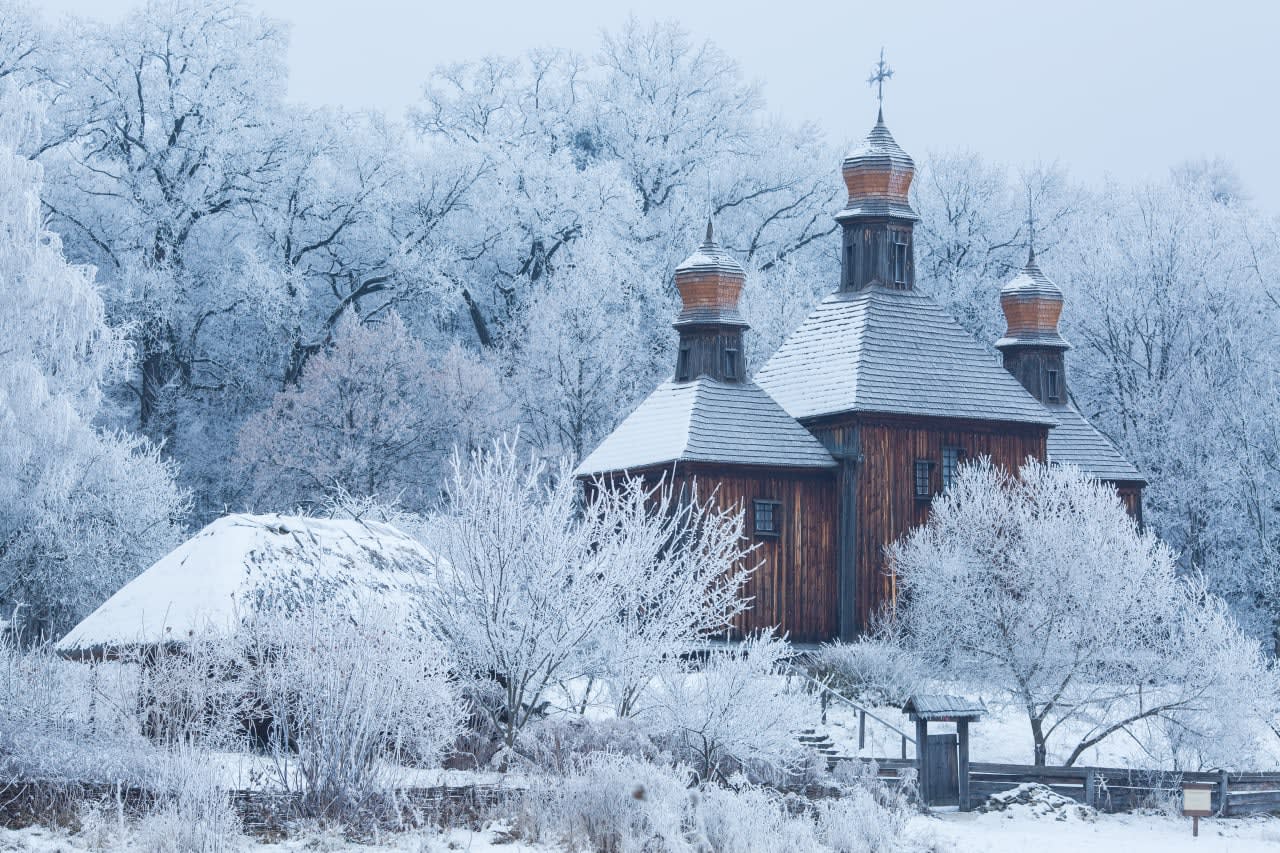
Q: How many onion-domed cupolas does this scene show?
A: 3